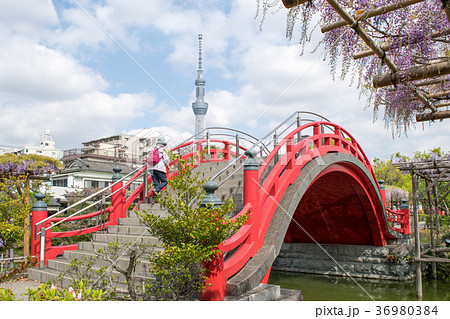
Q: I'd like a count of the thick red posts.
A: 6